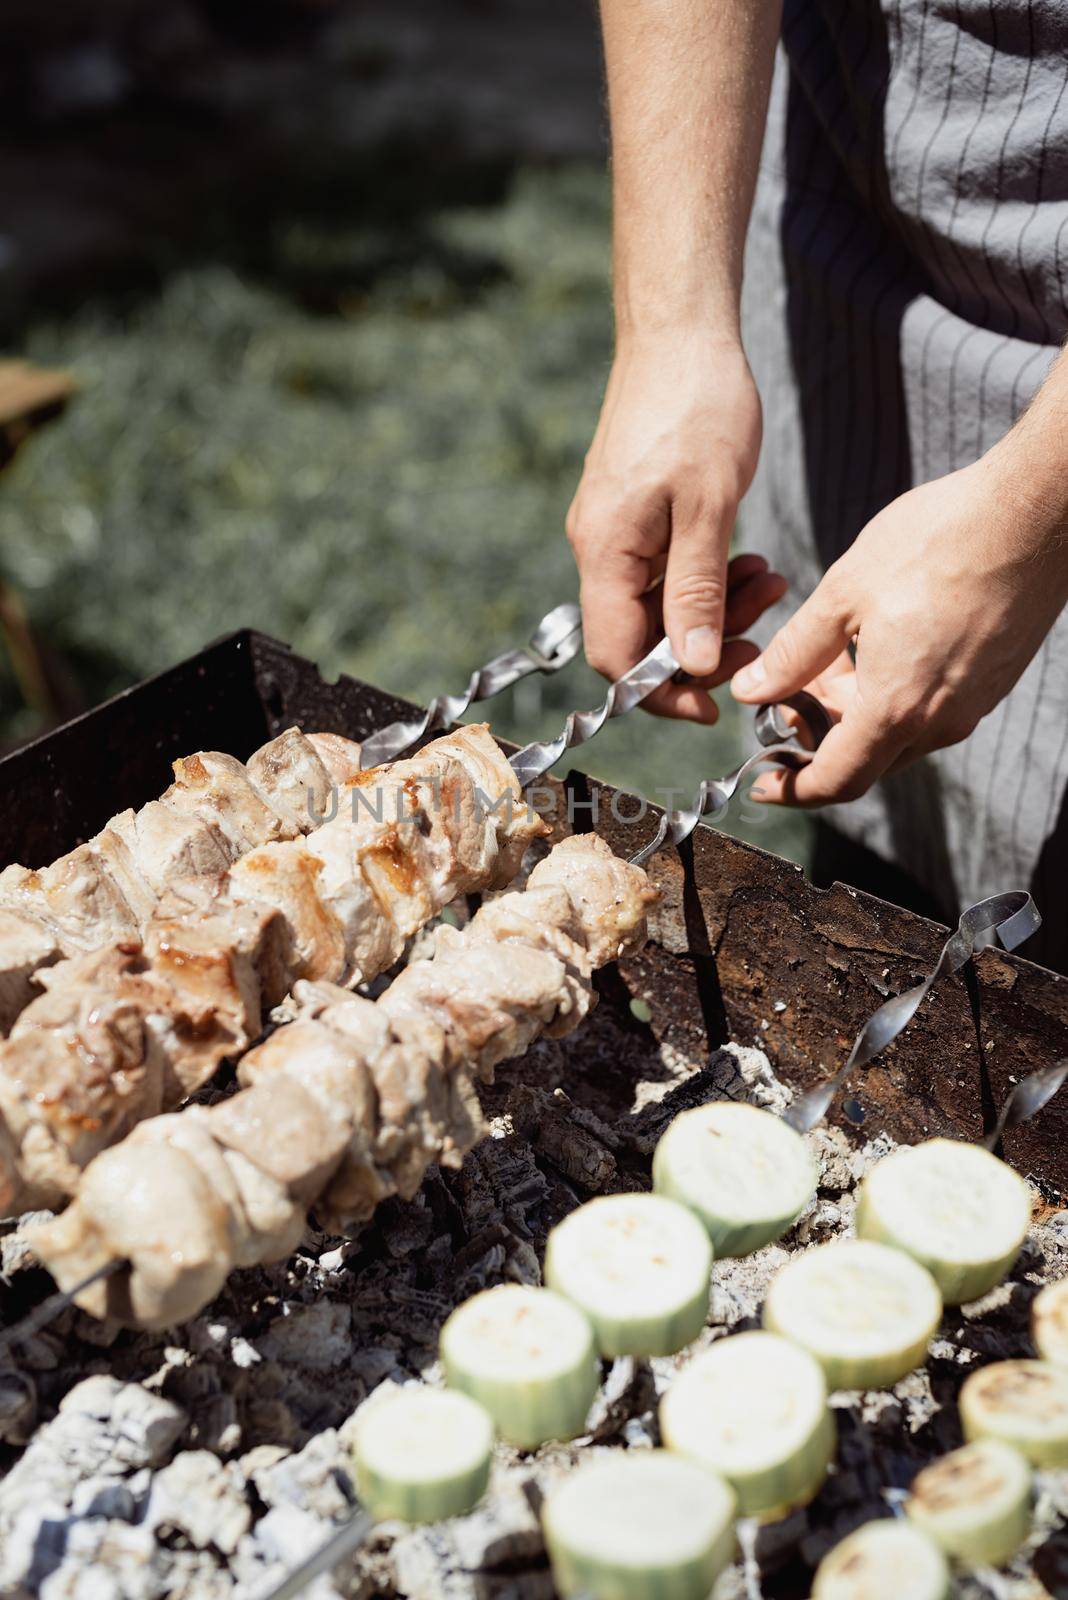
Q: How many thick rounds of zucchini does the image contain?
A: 12